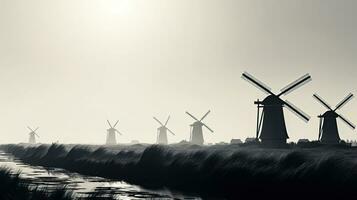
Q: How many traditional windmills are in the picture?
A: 6